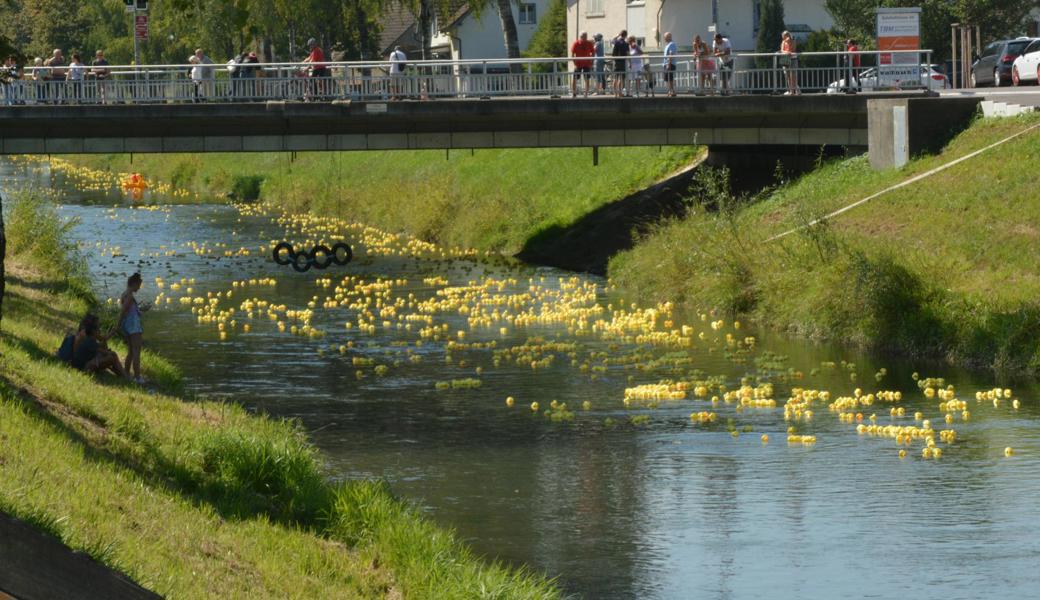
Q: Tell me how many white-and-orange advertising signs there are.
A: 1